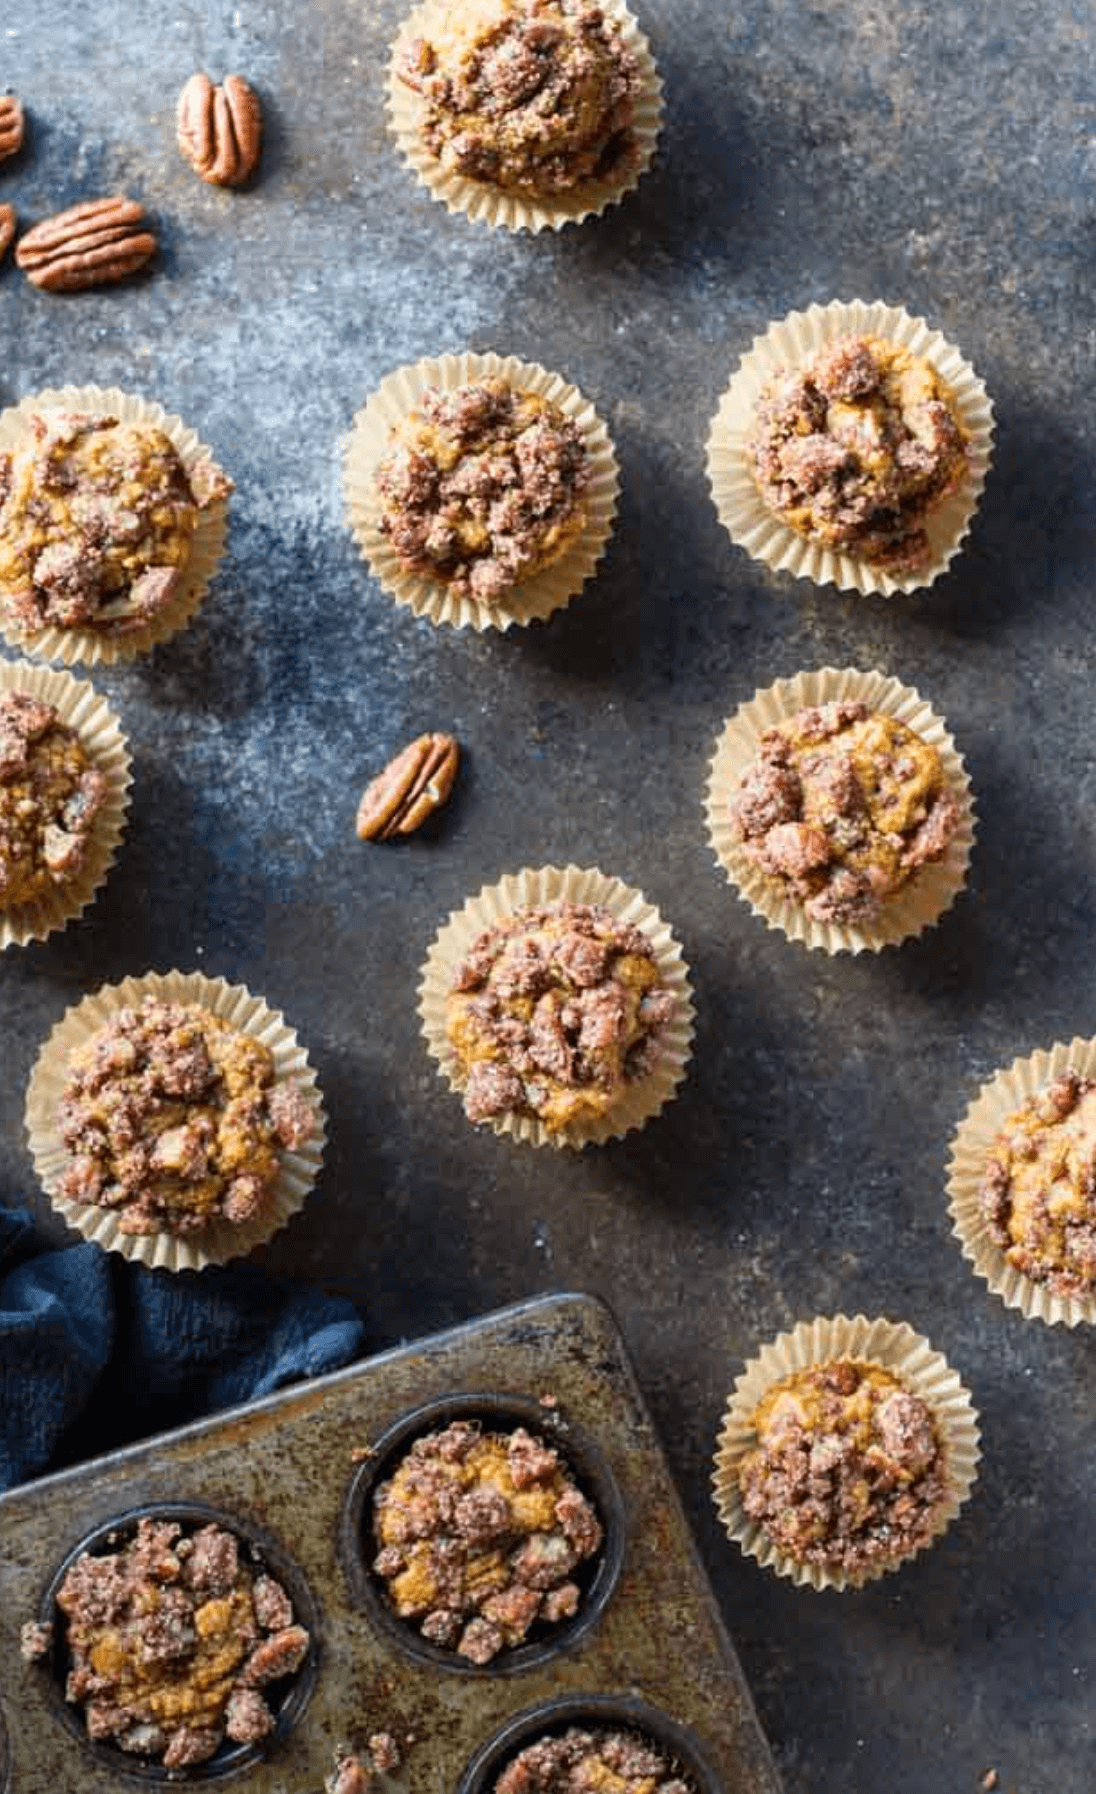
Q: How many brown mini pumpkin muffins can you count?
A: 13